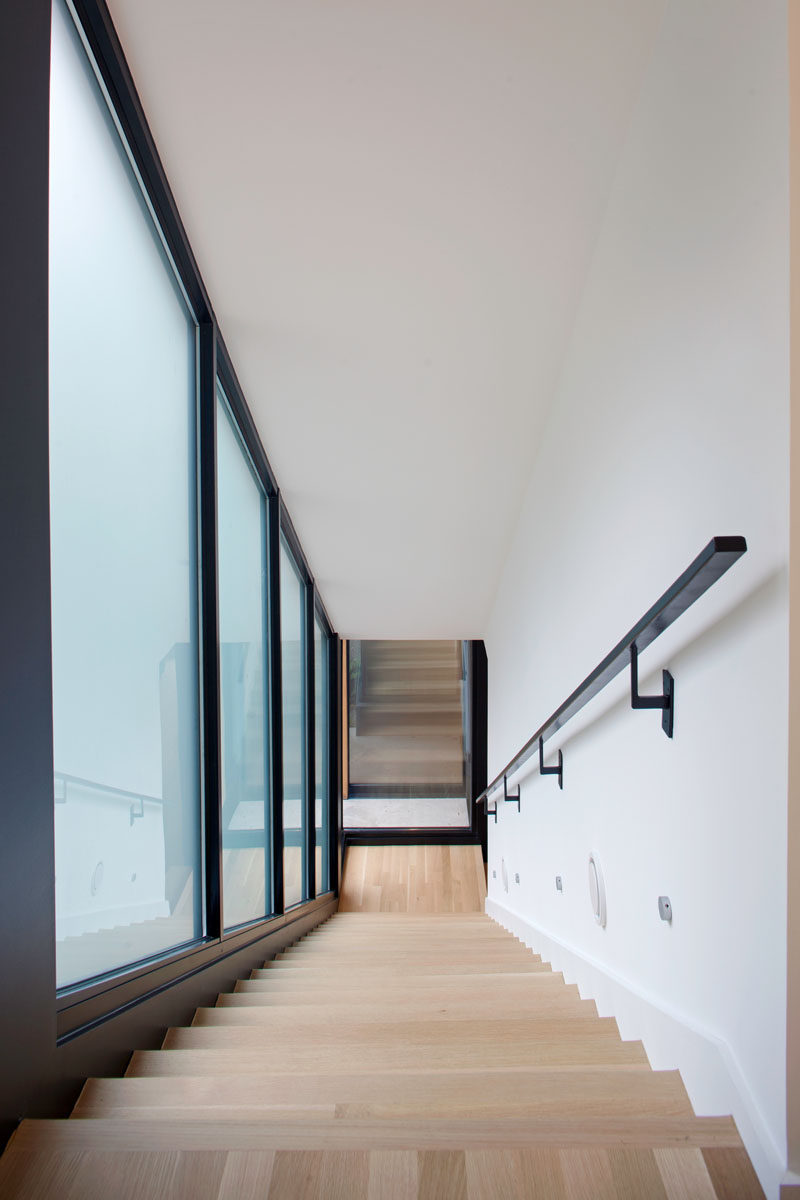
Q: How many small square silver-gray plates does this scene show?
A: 4